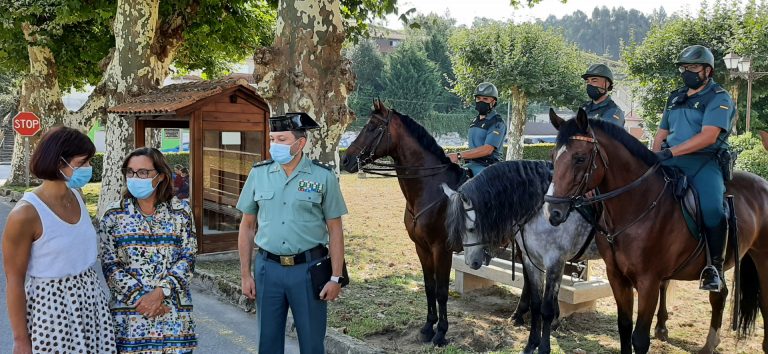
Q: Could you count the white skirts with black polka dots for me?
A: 1